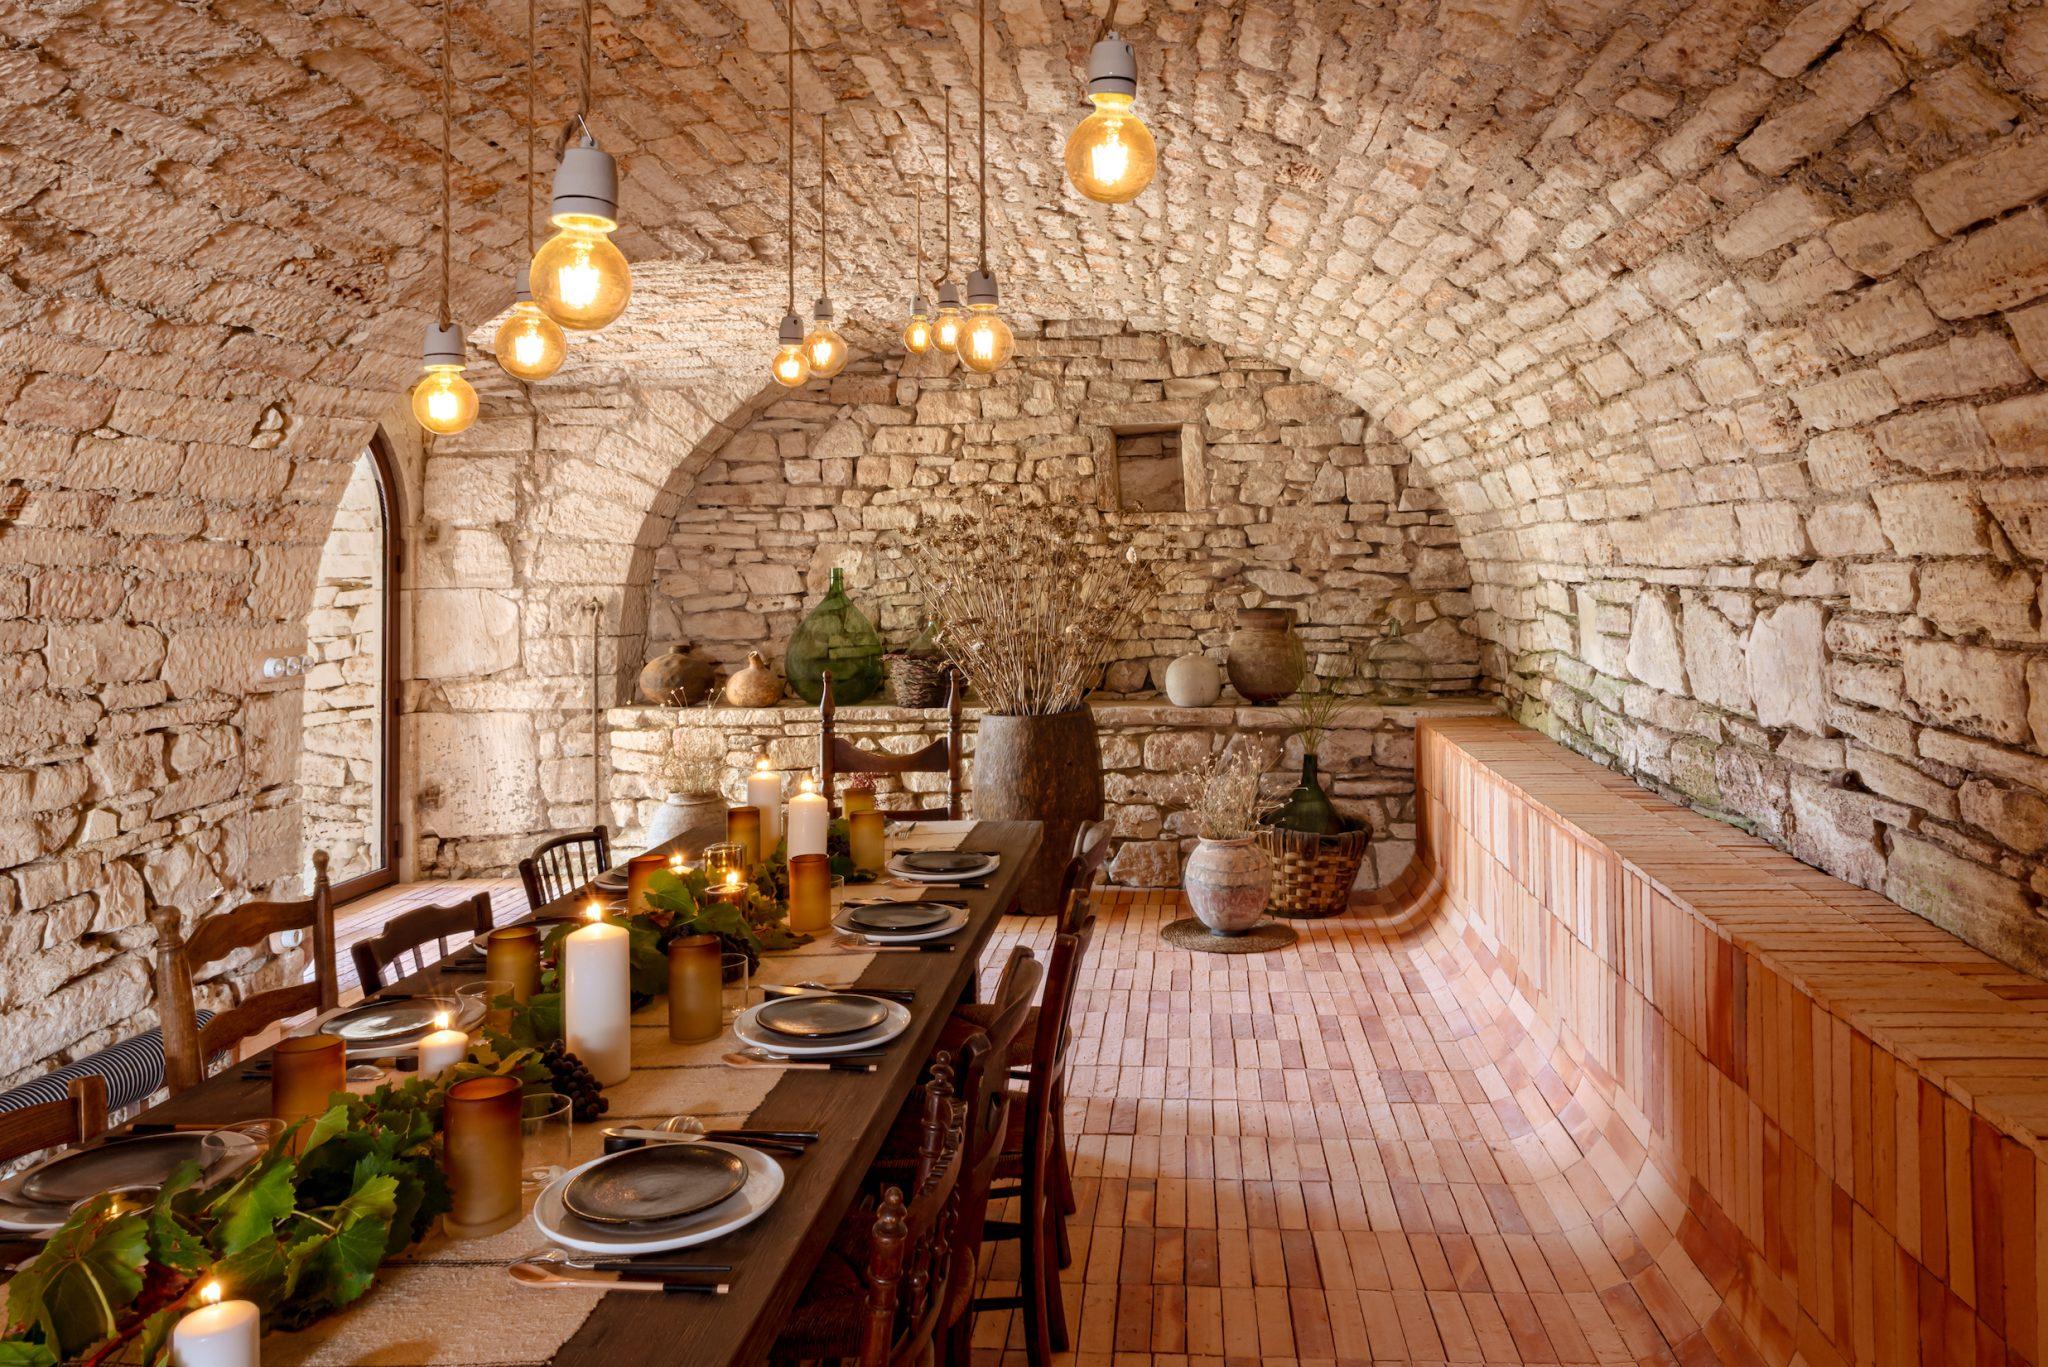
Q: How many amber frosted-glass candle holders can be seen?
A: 9